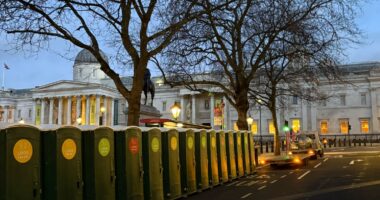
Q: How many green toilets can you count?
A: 14